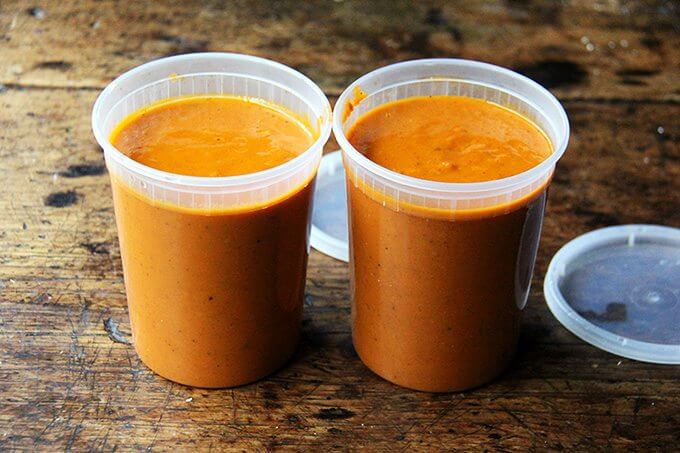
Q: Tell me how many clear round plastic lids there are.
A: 2